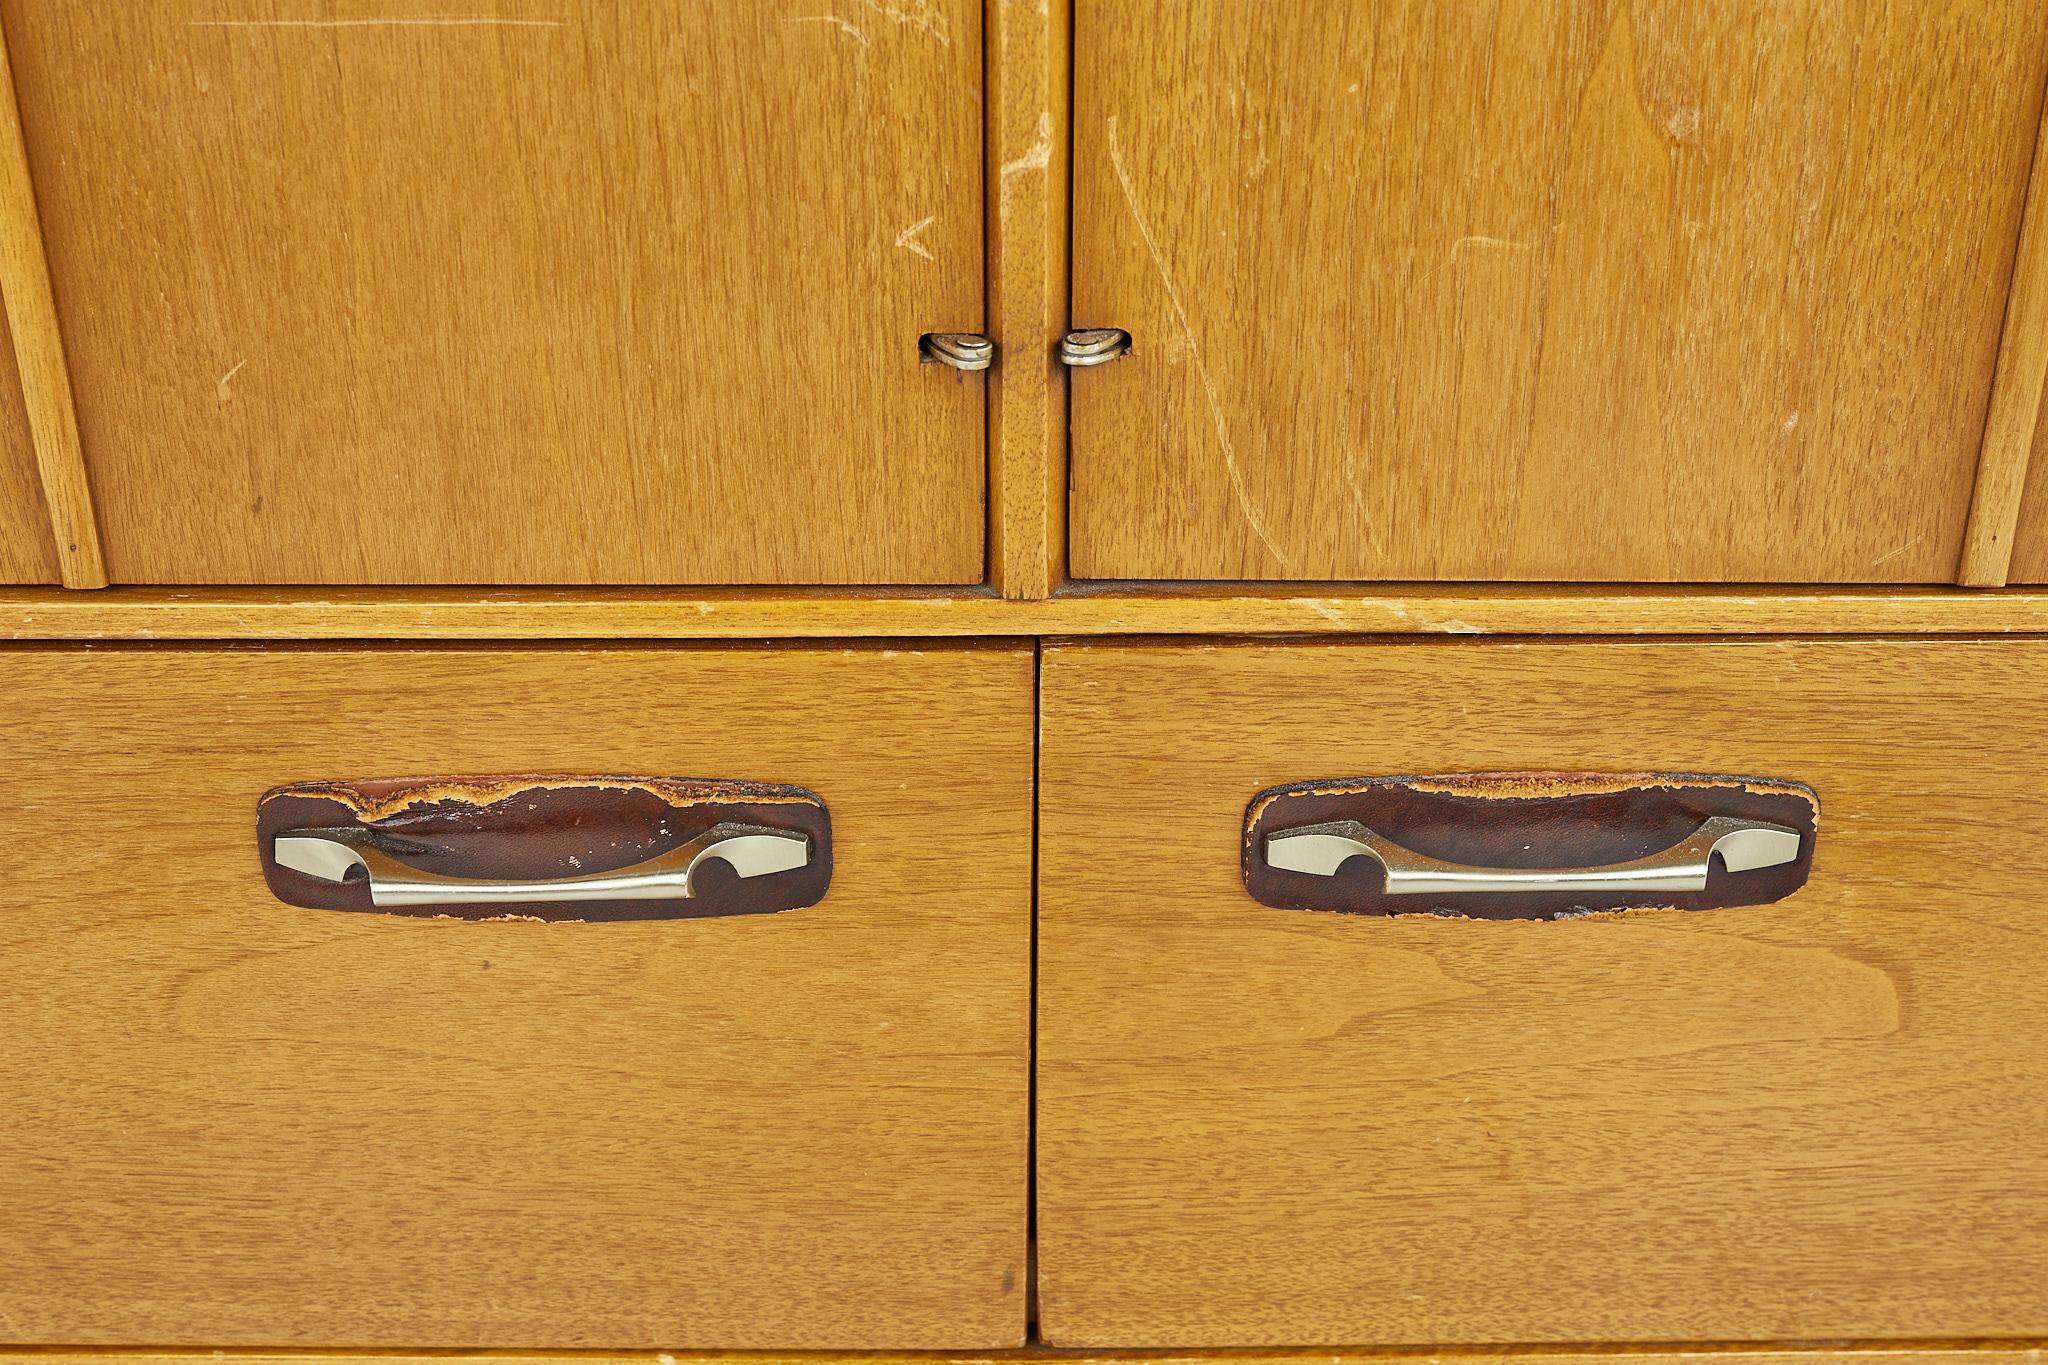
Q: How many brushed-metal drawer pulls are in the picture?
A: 2